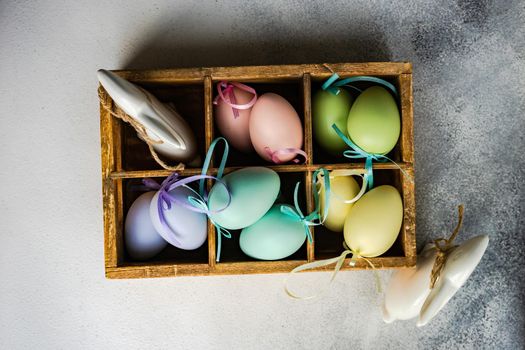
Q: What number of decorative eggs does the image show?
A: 10